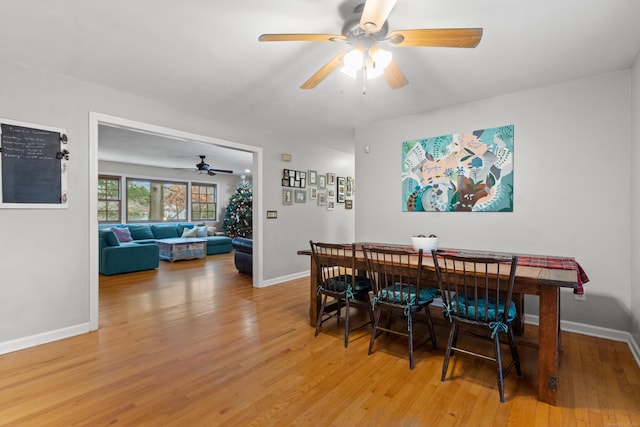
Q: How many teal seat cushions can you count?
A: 3